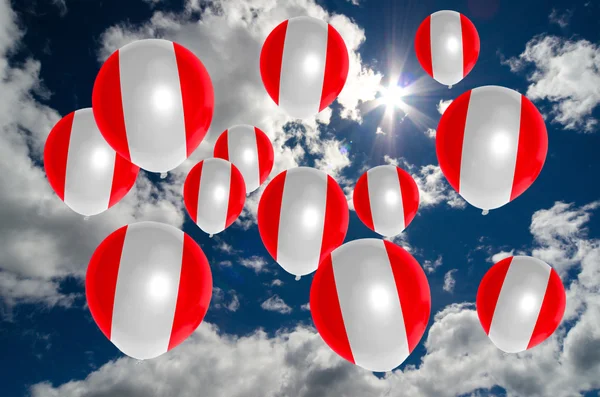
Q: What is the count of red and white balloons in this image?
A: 12